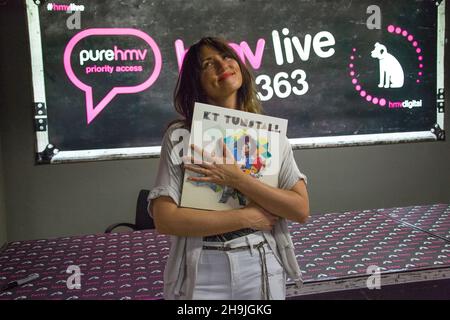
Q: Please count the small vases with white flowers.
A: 0